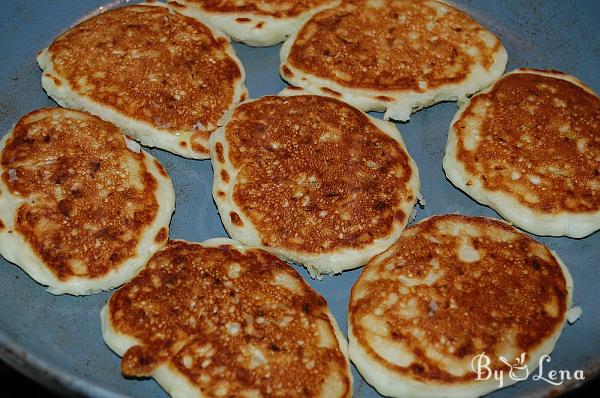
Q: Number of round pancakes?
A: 8